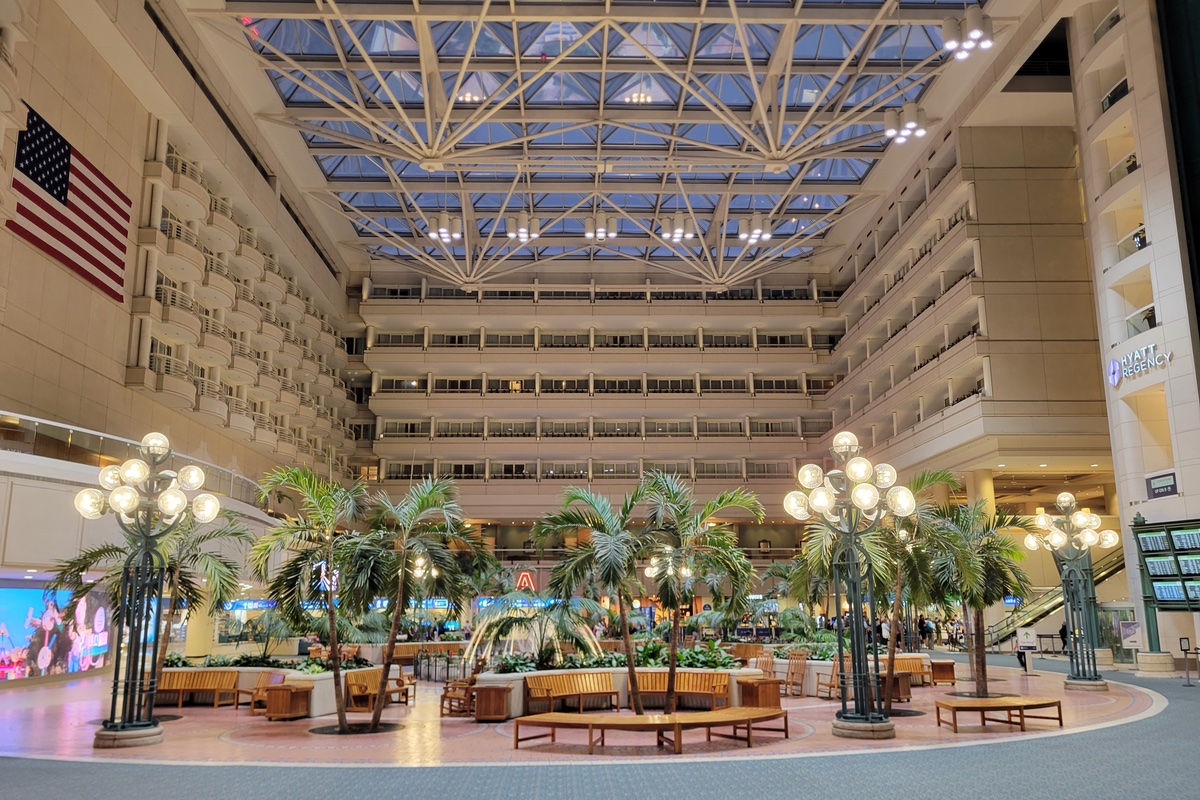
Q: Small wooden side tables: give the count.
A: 5